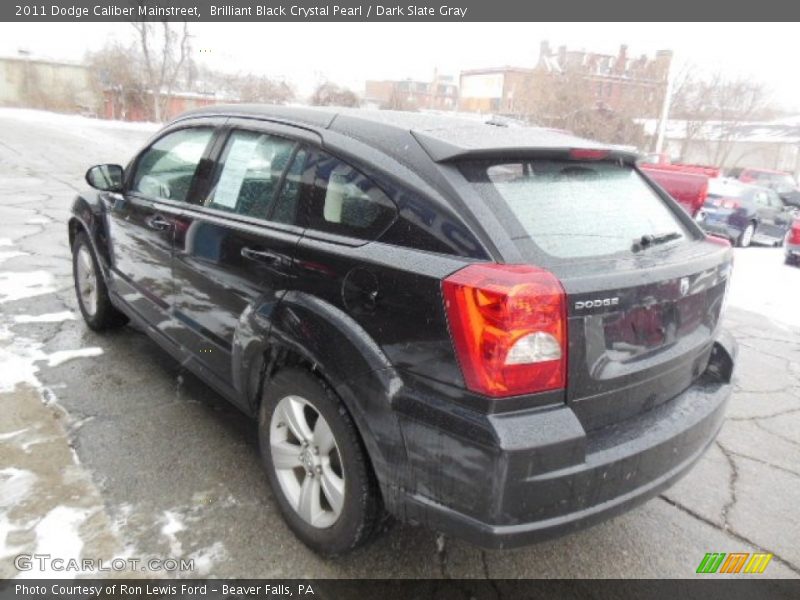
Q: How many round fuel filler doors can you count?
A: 1